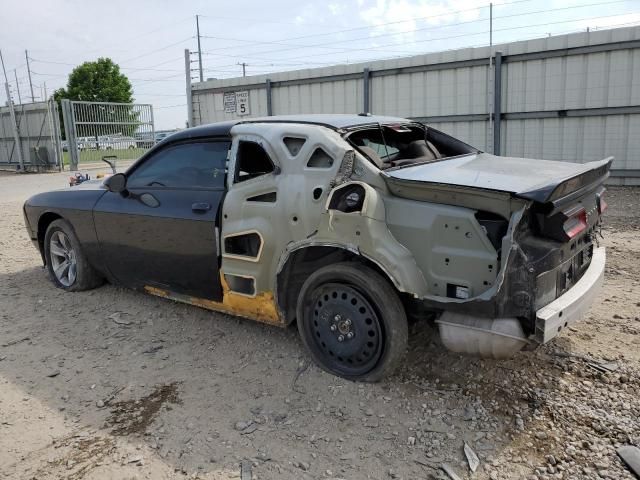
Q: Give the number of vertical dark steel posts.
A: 3